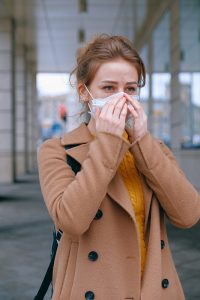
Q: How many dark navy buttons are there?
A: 5